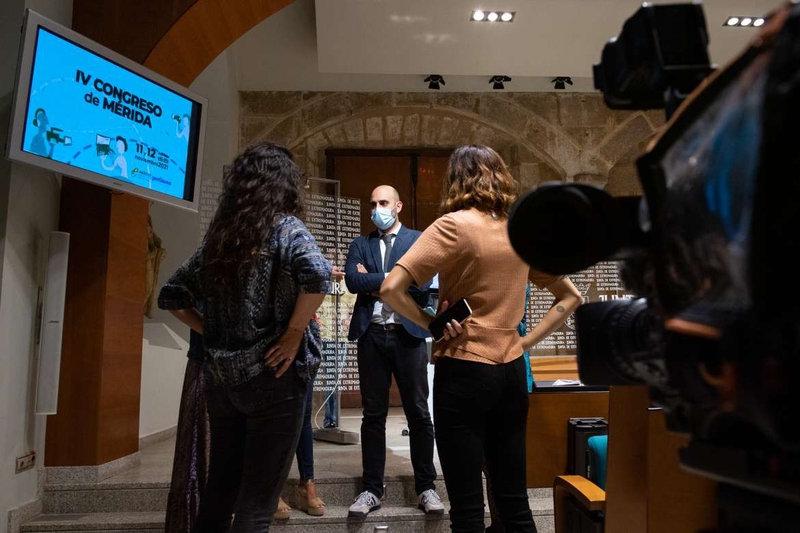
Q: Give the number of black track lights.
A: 3